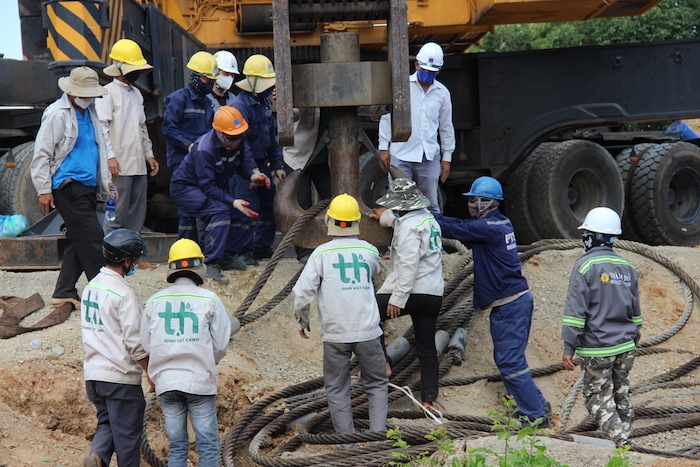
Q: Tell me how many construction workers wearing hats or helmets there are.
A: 13